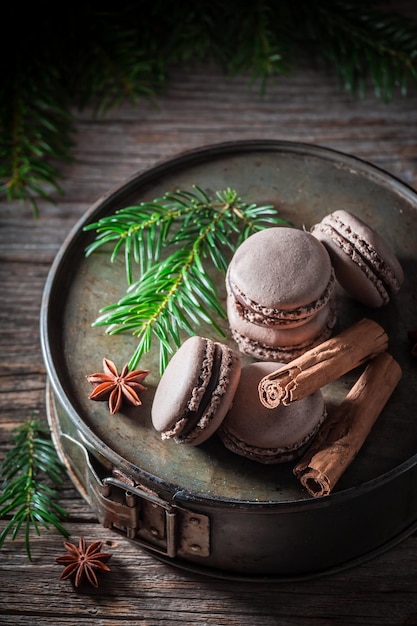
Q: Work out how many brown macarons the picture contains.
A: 5